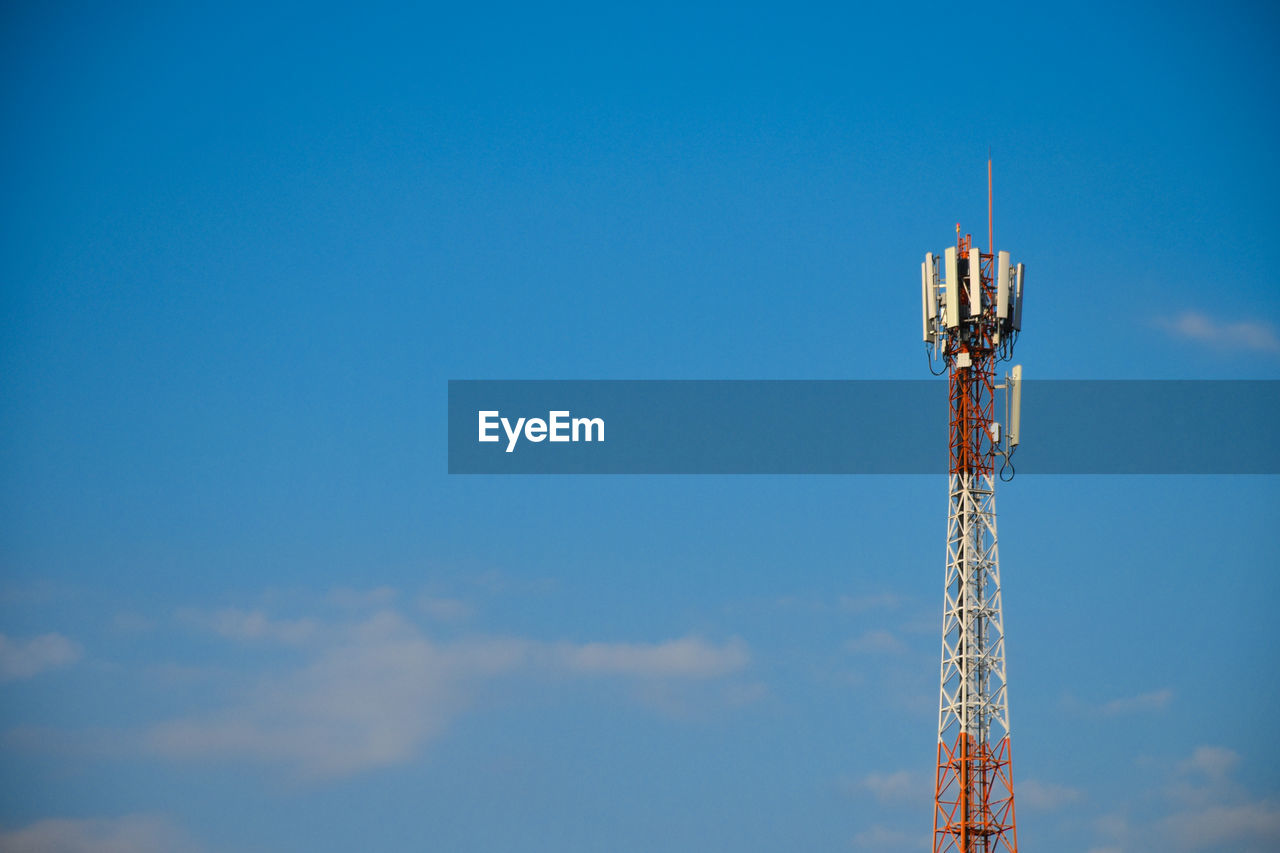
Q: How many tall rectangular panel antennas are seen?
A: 7